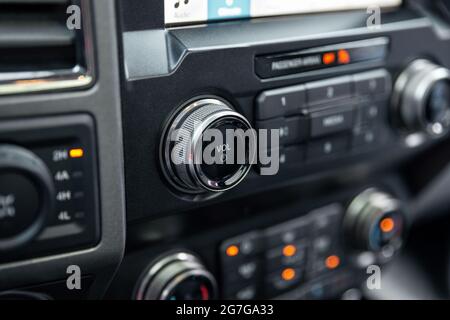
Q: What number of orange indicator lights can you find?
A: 8